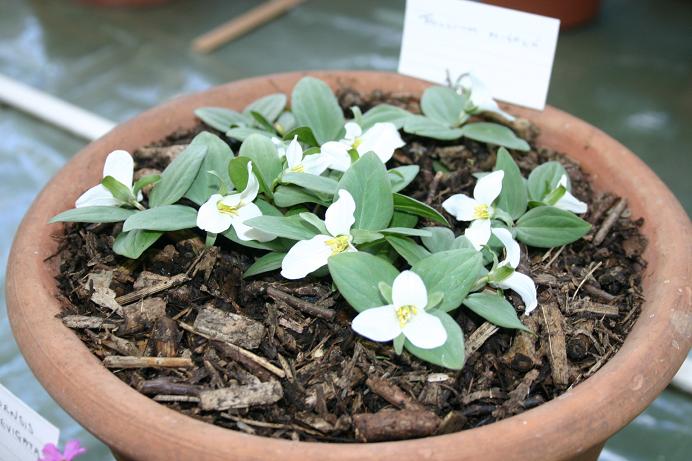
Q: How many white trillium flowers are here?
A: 10